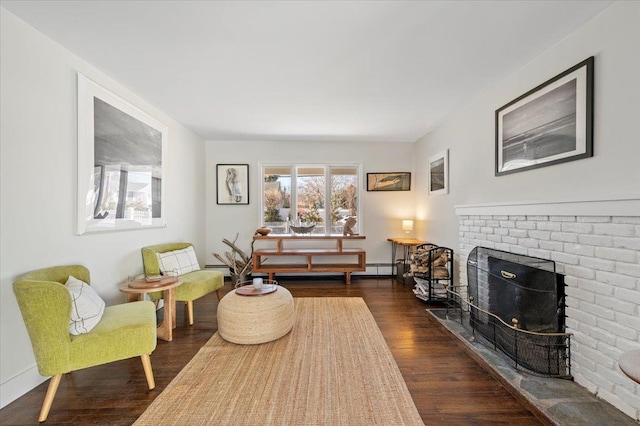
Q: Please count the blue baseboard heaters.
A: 0